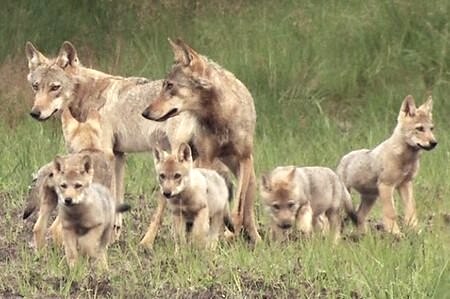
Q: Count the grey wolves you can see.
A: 7